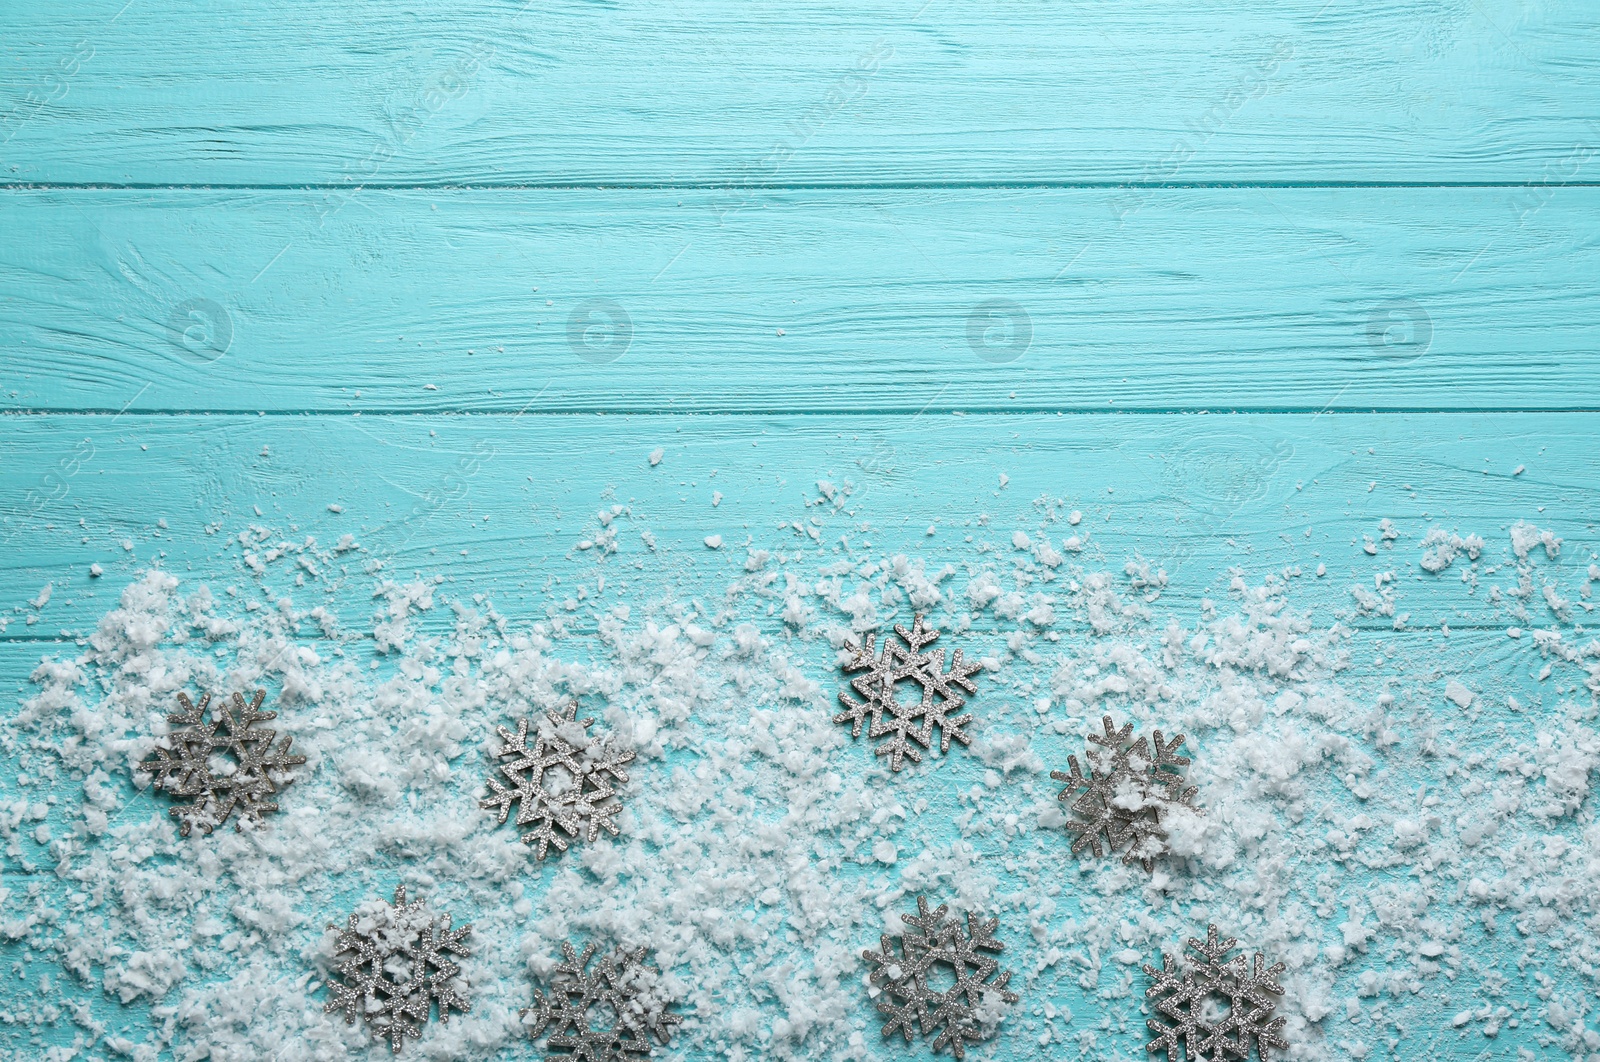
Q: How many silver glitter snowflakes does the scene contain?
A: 8